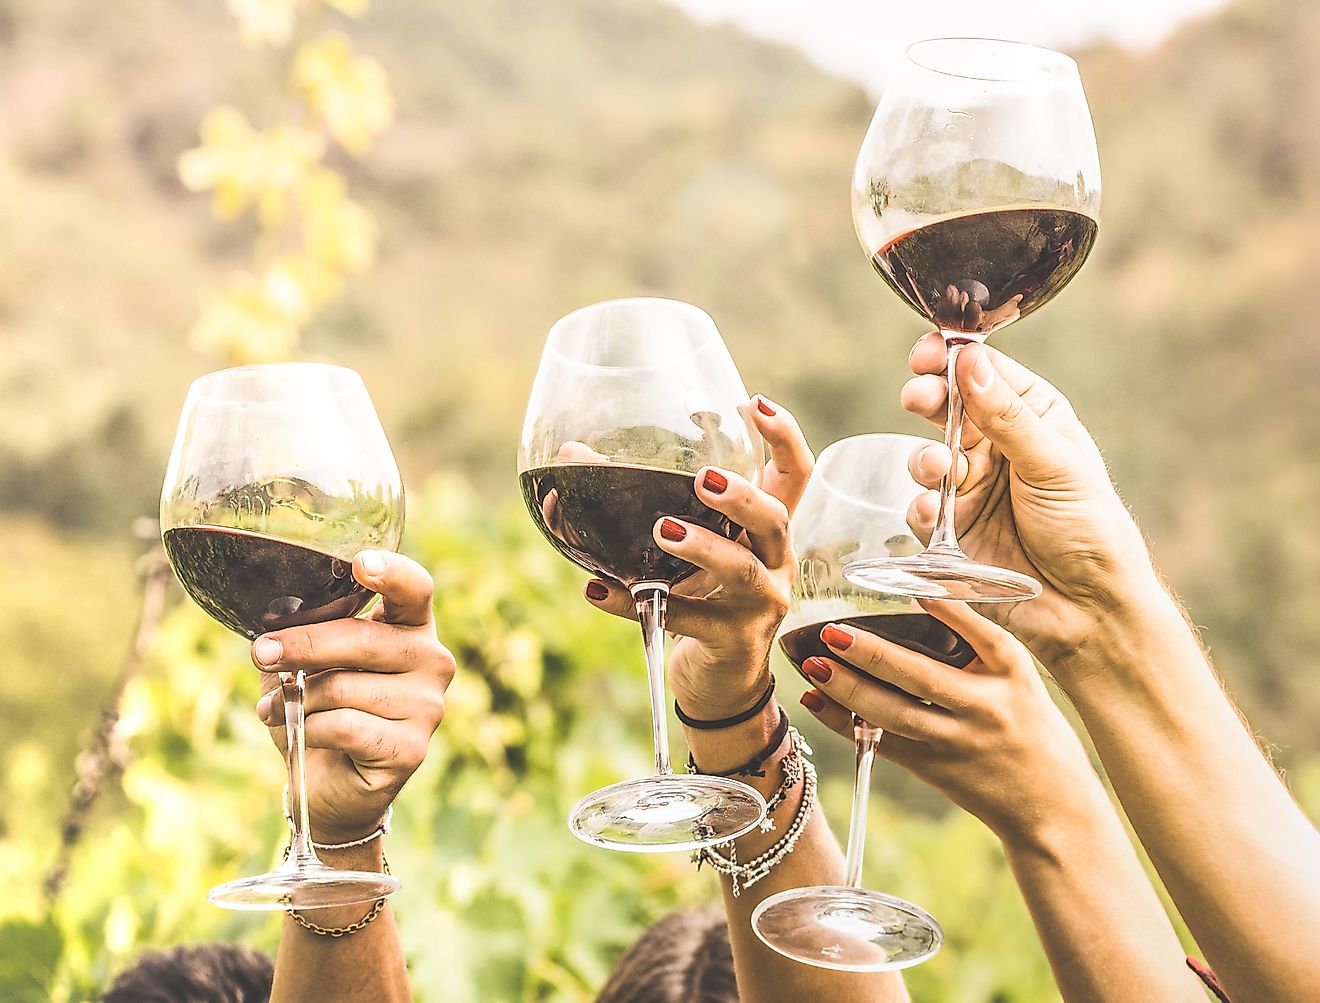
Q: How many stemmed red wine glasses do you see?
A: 4